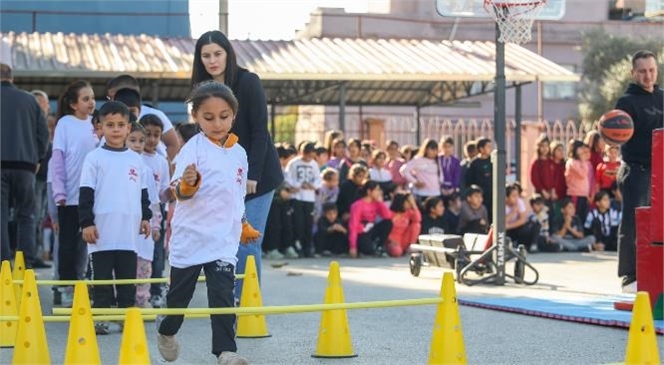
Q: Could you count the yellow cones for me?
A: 9